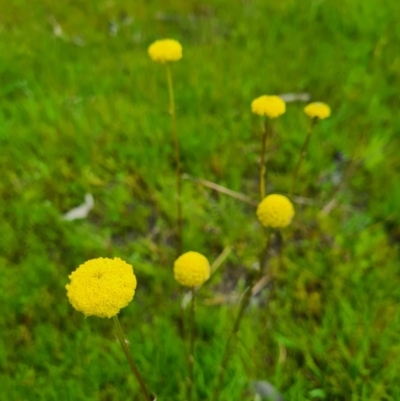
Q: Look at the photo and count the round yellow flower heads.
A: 6